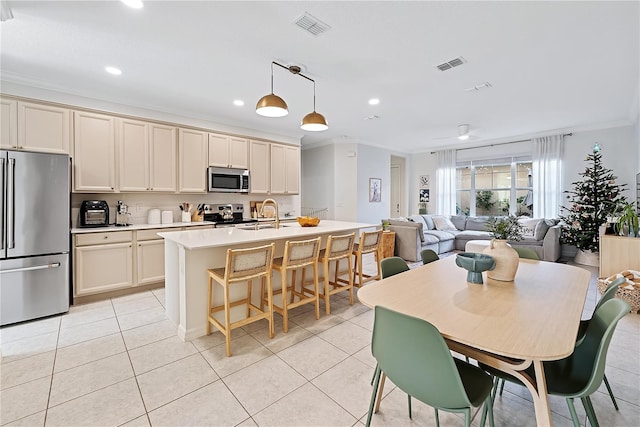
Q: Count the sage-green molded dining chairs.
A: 6